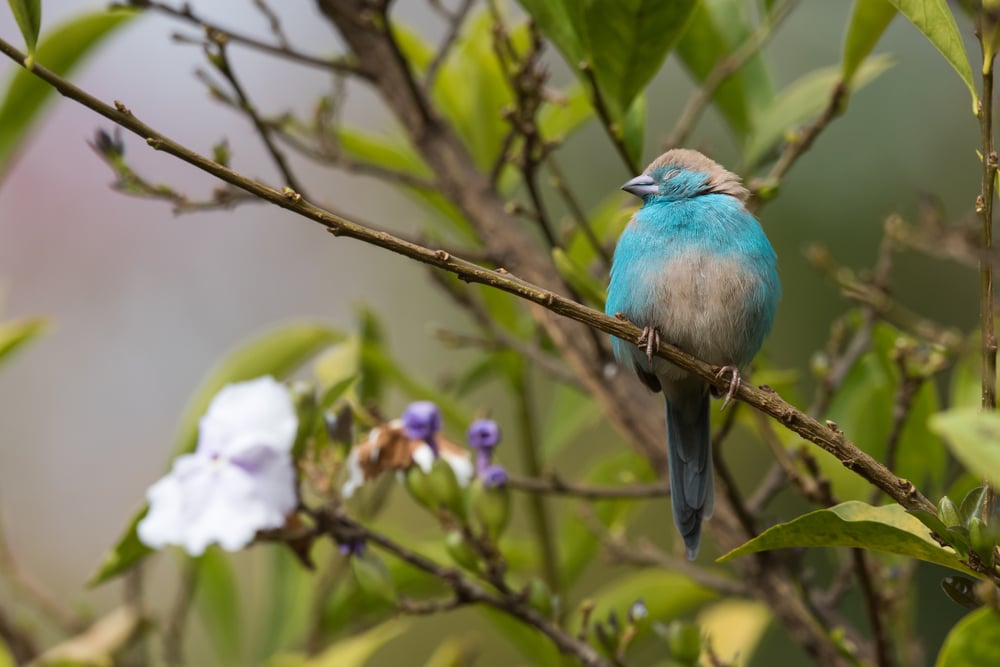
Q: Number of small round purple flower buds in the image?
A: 3